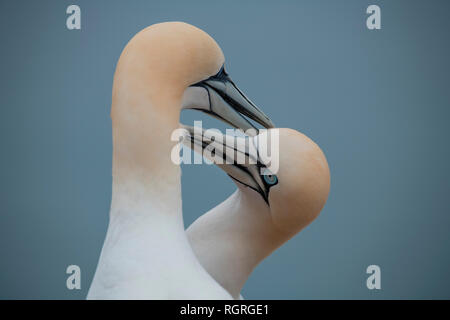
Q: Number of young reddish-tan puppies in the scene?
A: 0